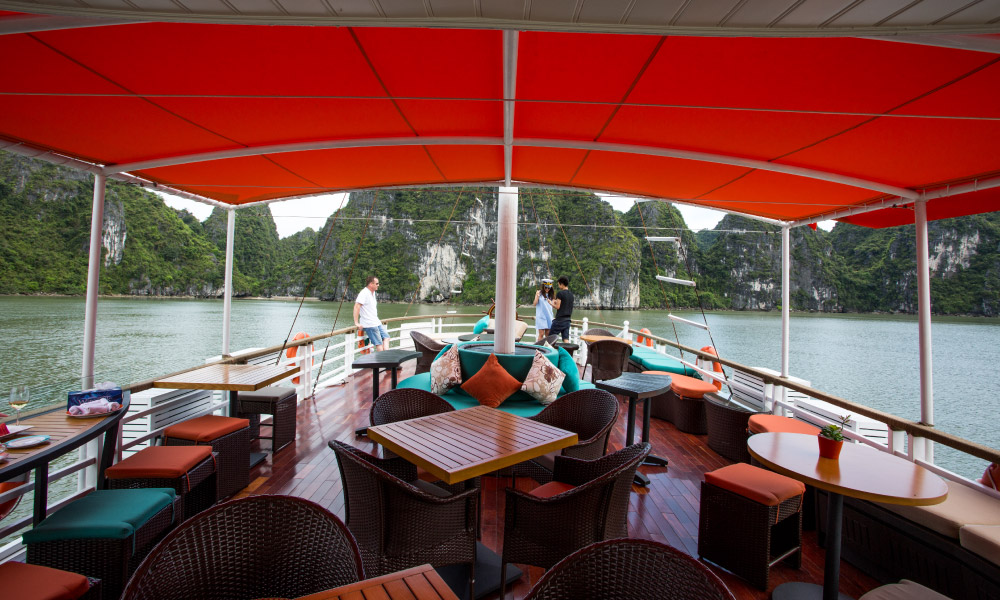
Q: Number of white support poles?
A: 5